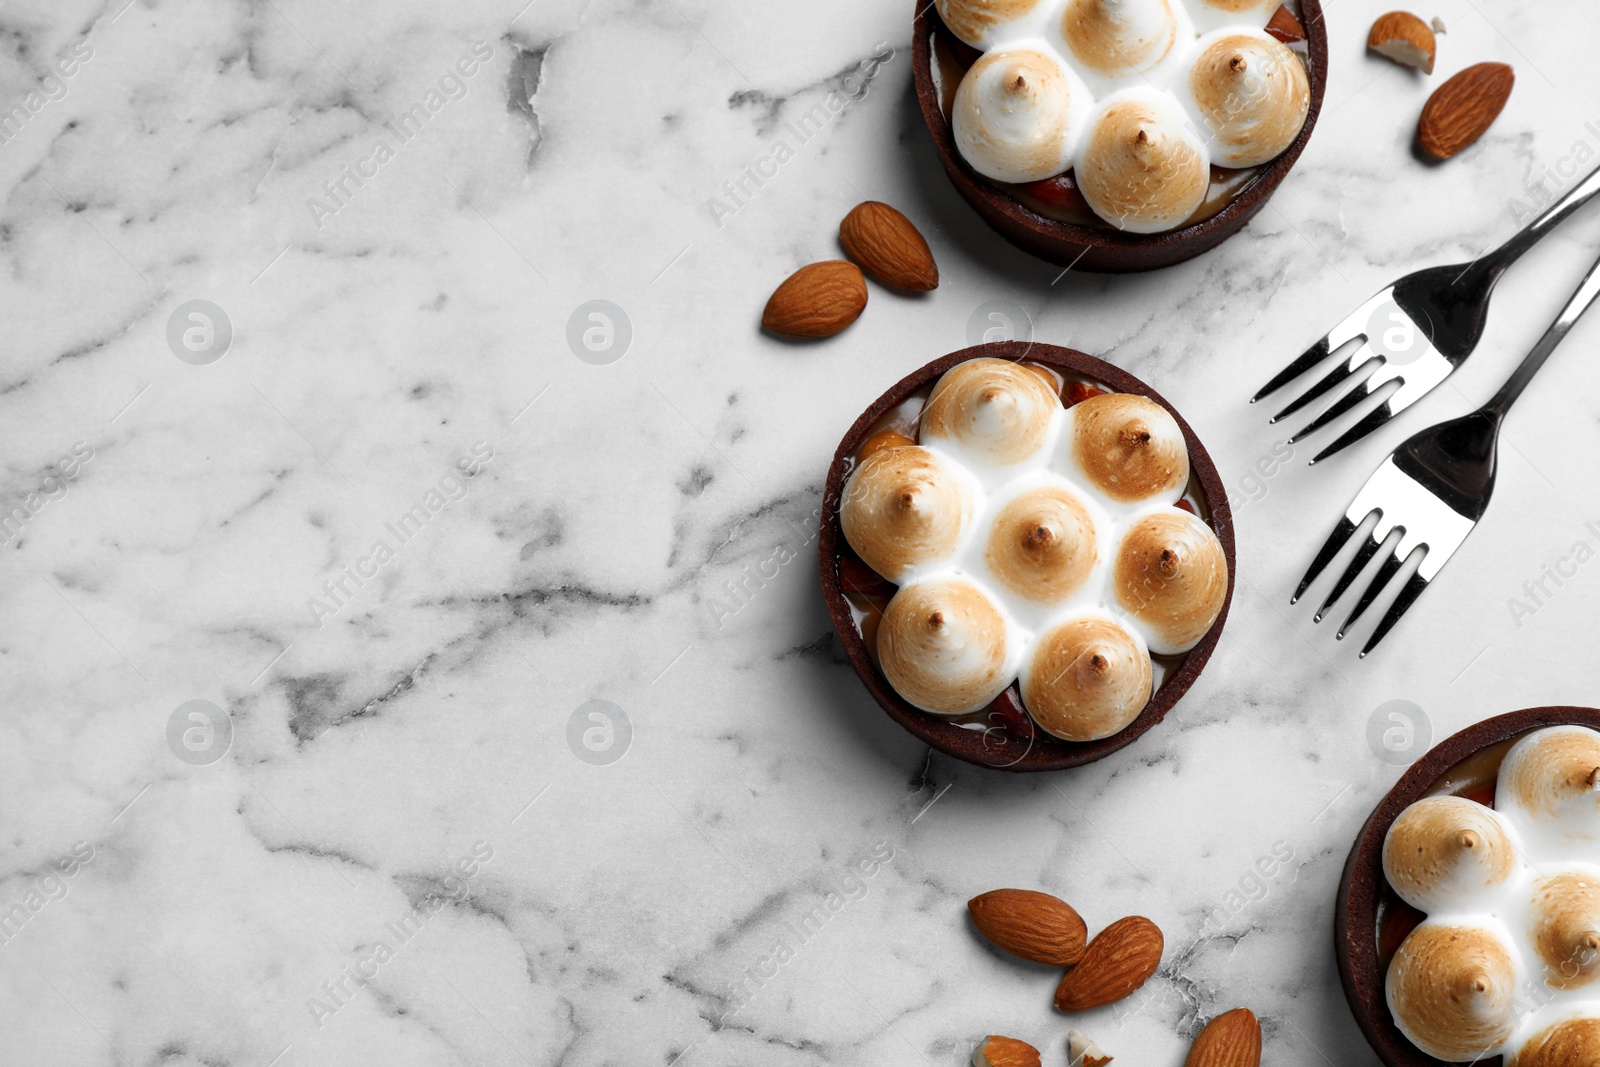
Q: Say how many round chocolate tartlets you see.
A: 3